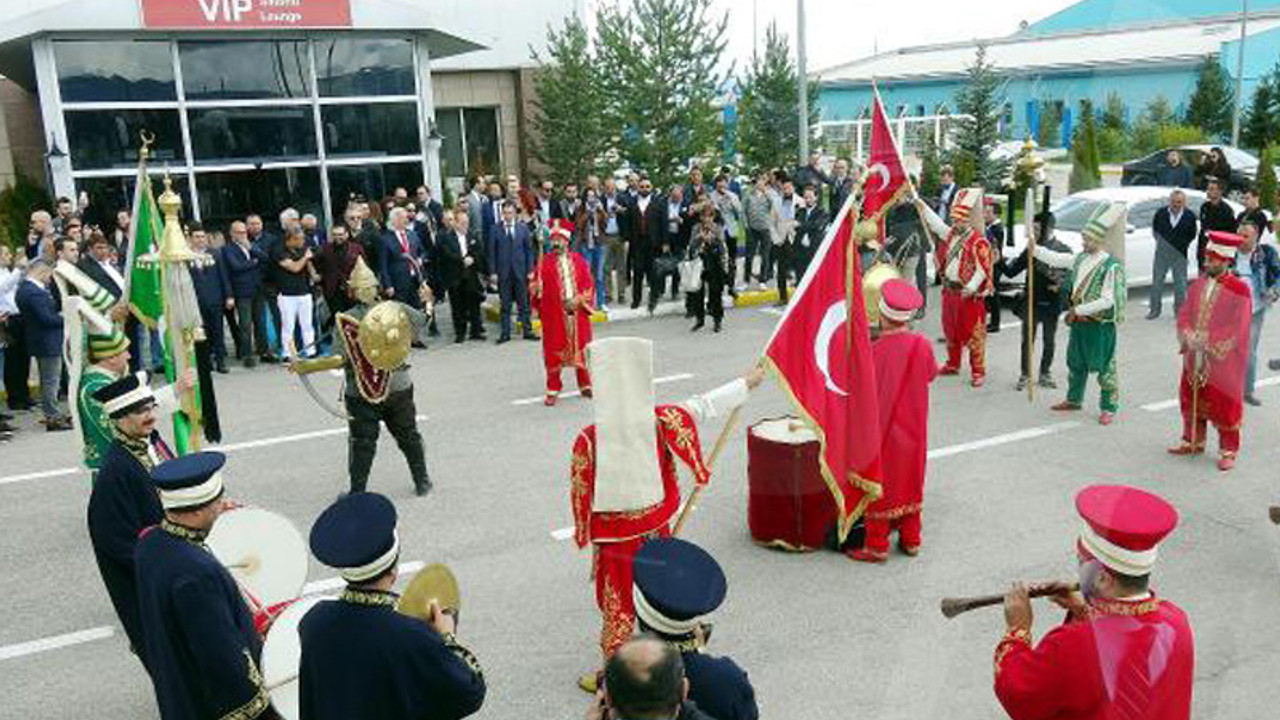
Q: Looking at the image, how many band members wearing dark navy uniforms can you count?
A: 4